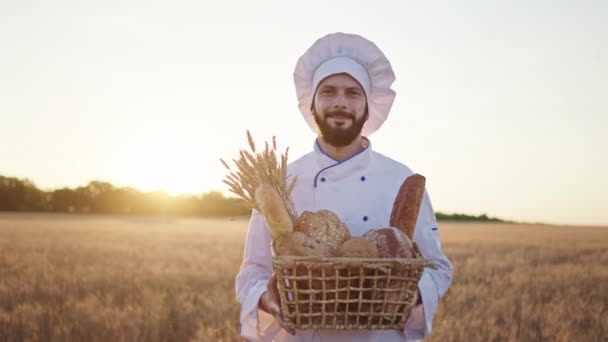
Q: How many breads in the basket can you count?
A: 6